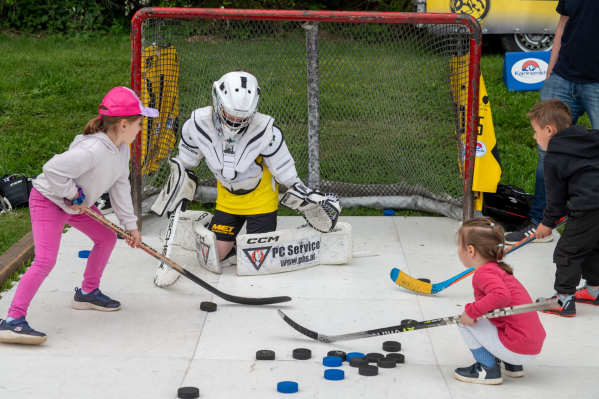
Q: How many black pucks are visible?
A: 13